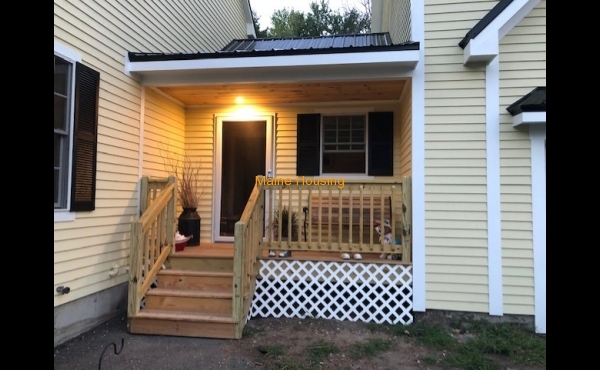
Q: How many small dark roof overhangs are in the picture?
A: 2